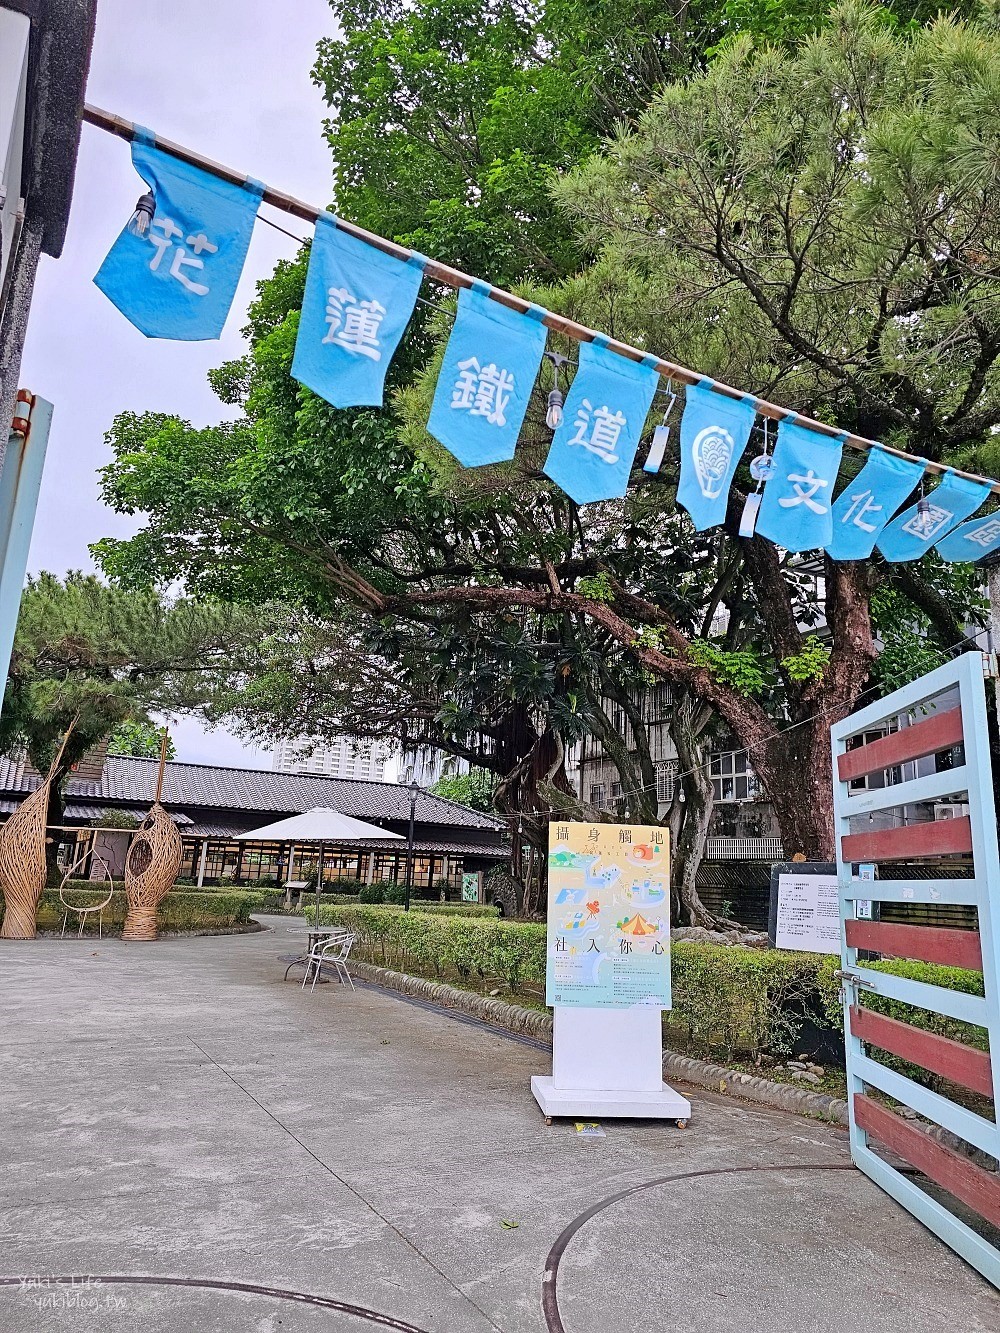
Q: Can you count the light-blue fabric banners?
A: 9